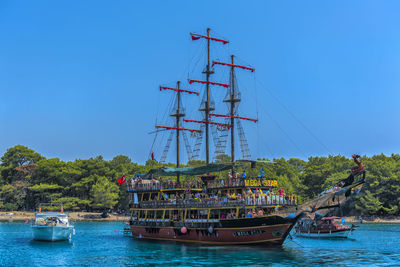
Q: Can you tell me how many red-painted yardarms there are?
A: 7